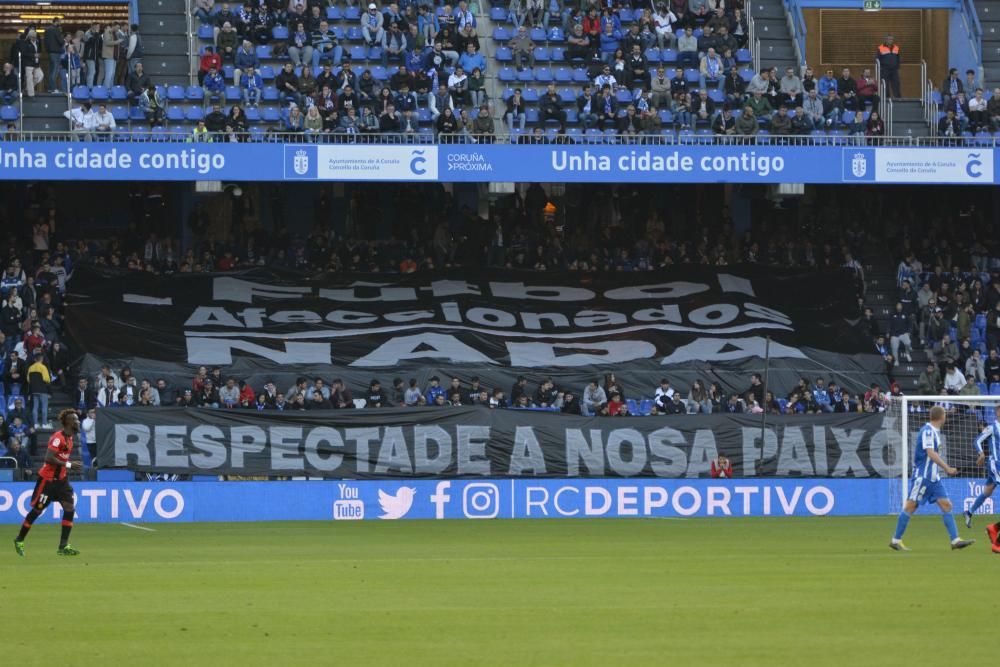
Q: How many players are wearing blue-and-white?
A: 2